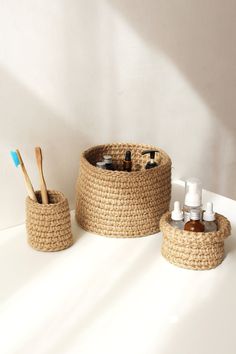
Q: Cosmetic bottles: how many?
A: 8